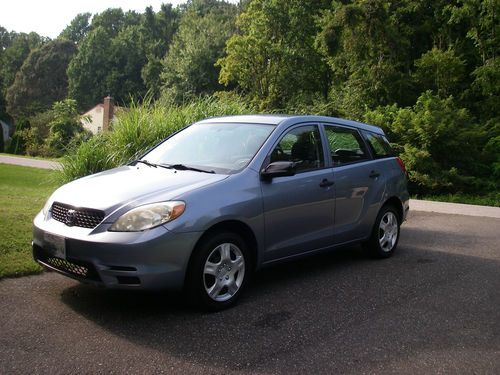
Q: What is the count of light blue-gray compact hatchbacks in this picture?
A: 1